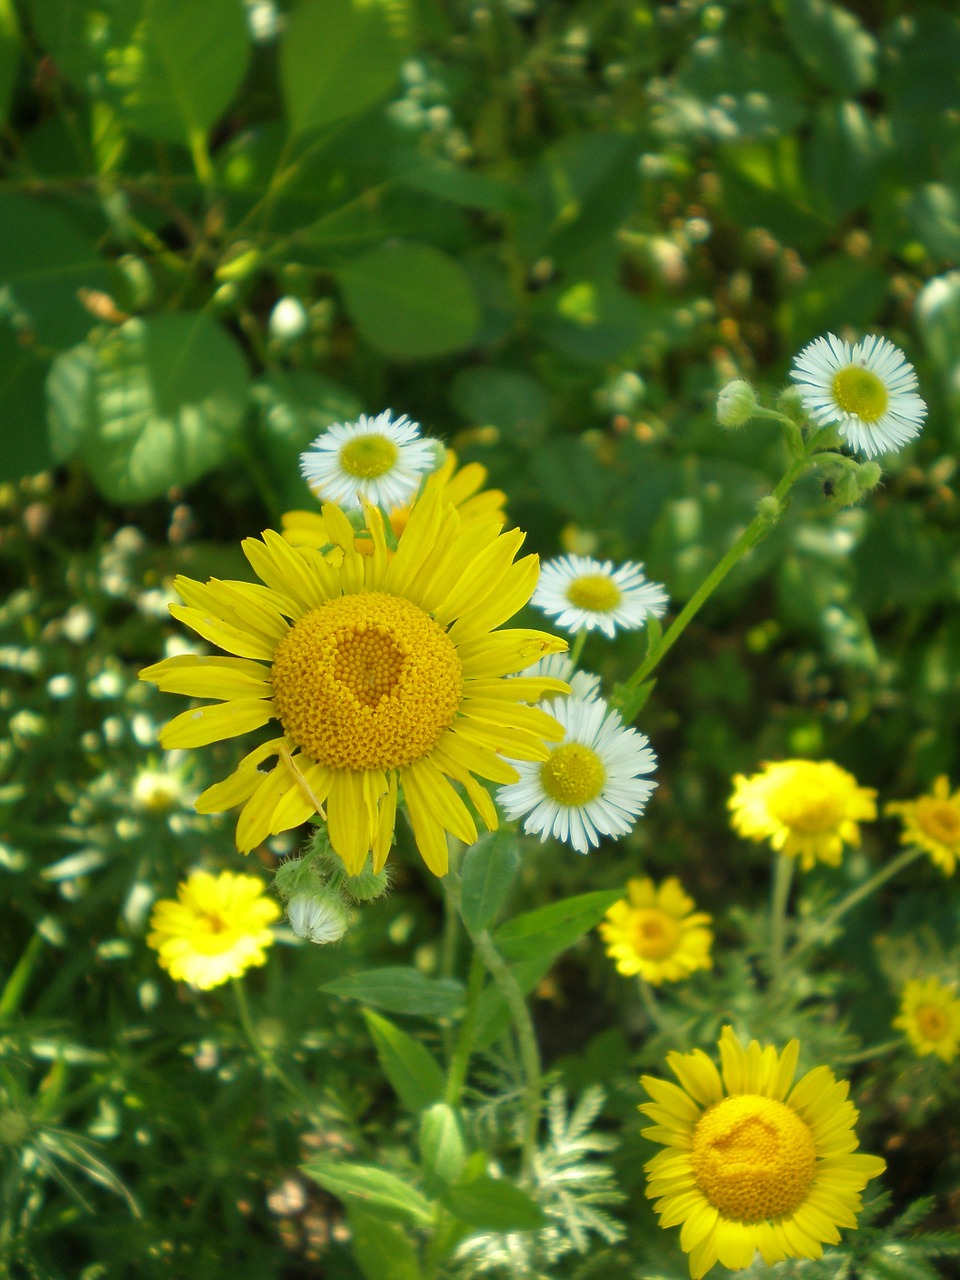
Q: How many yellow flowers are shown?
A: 8